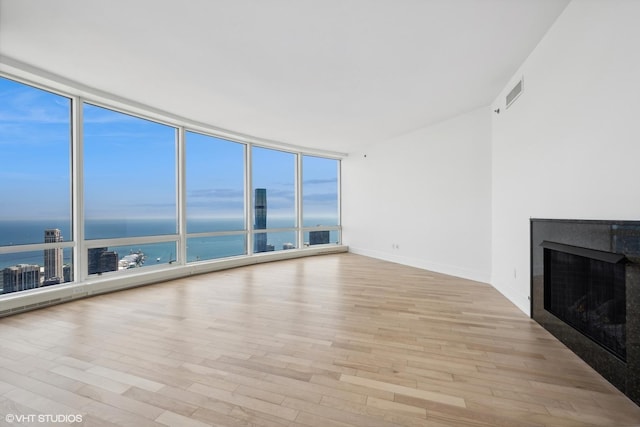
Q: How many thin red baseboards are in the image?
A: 0